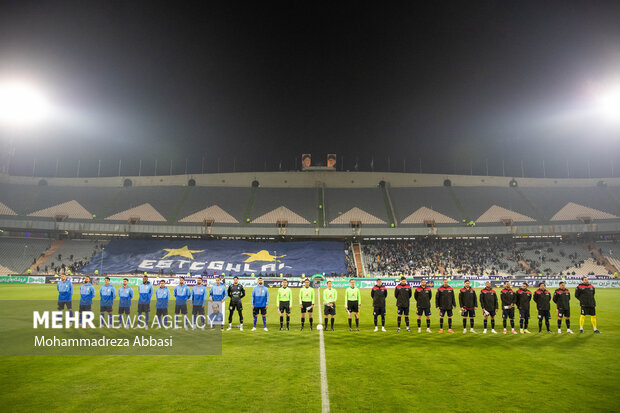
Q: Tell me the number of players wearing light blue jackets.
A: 10